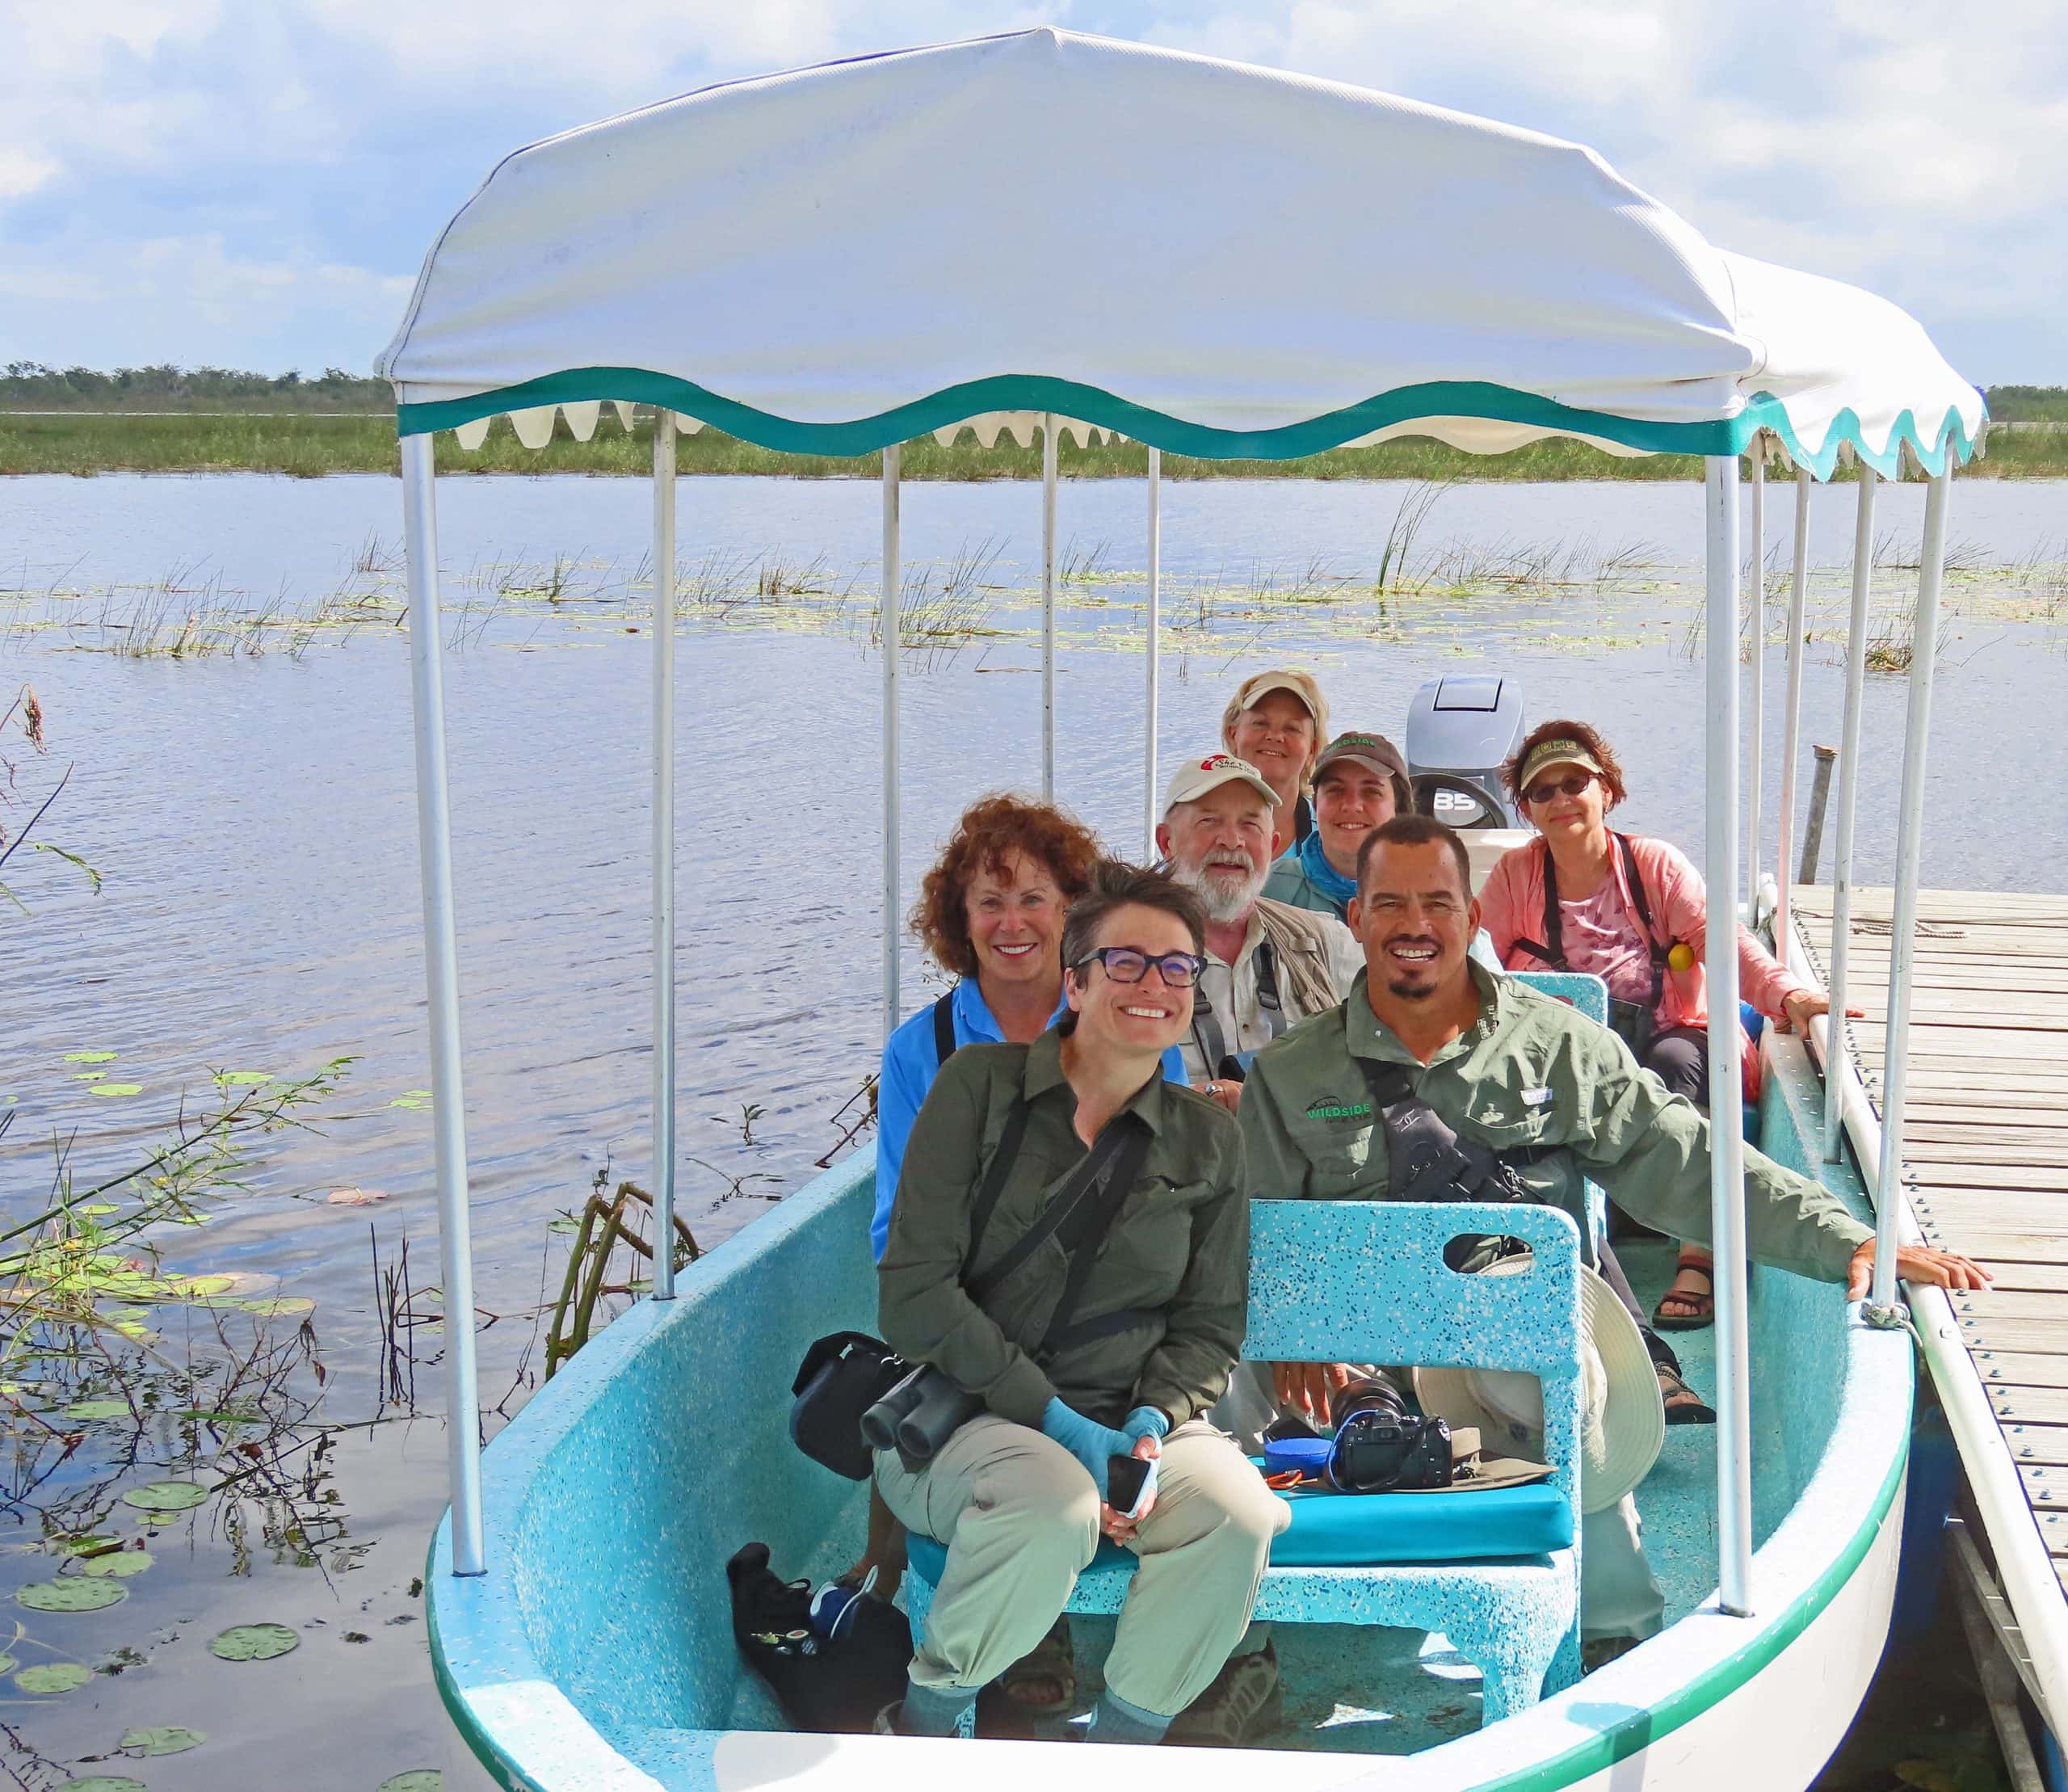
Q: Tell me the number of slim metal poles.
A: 10